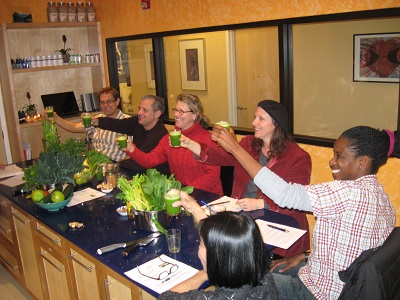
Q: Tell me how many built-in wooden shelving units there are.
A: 1